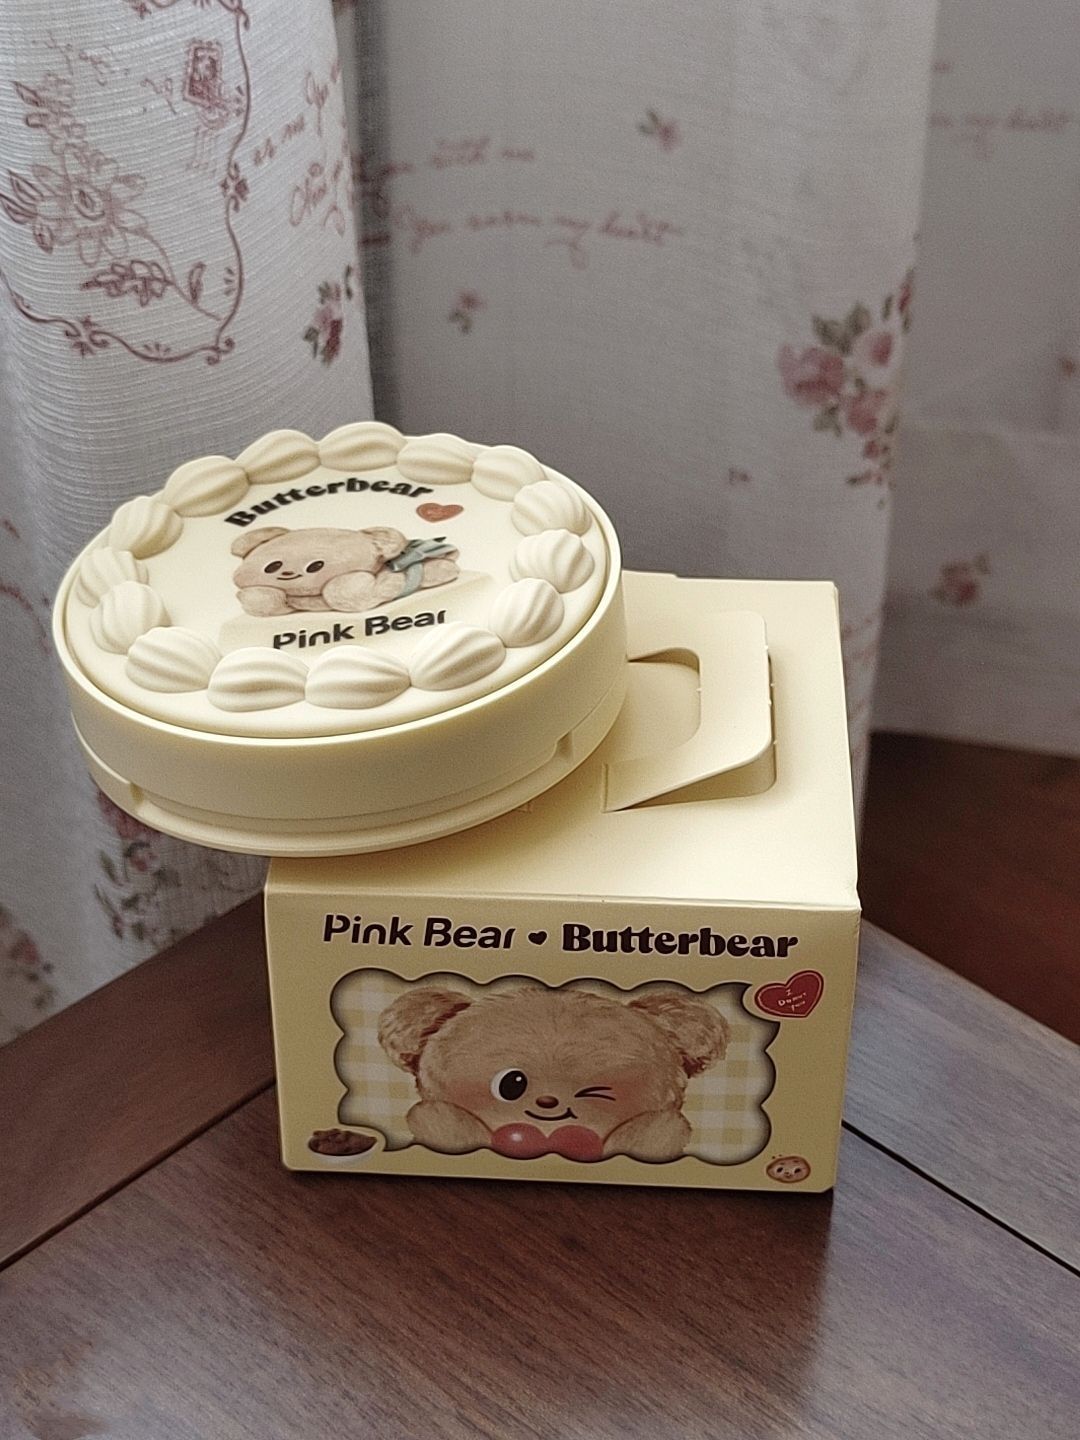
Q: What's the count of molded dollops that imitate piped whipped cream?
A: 15